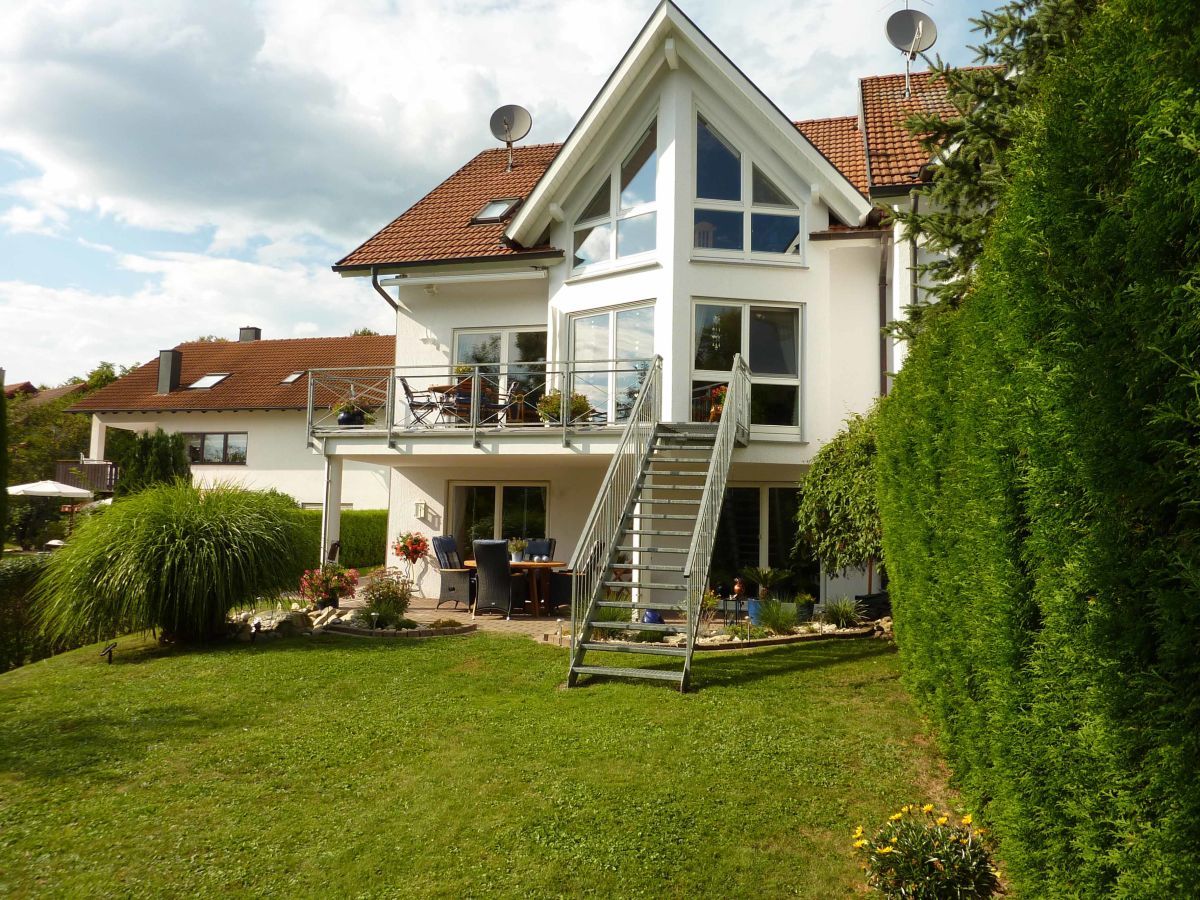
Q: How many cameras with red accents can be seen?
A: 0